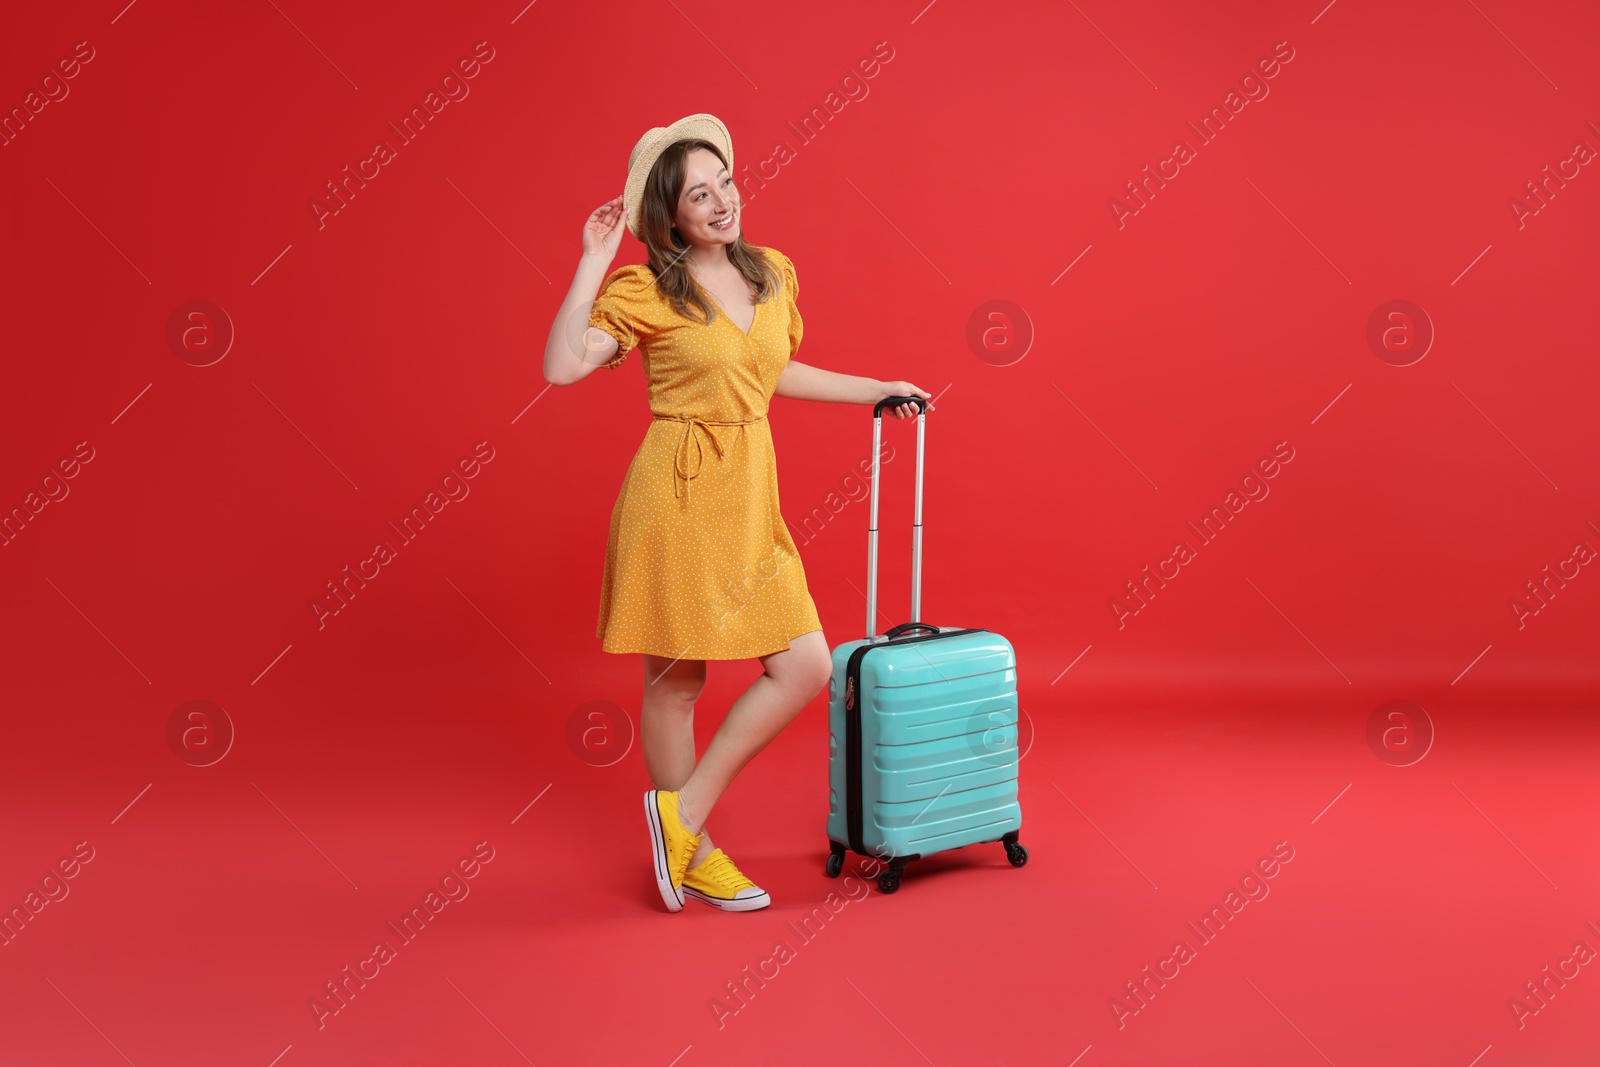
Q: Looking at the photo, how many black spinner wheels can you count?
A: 3